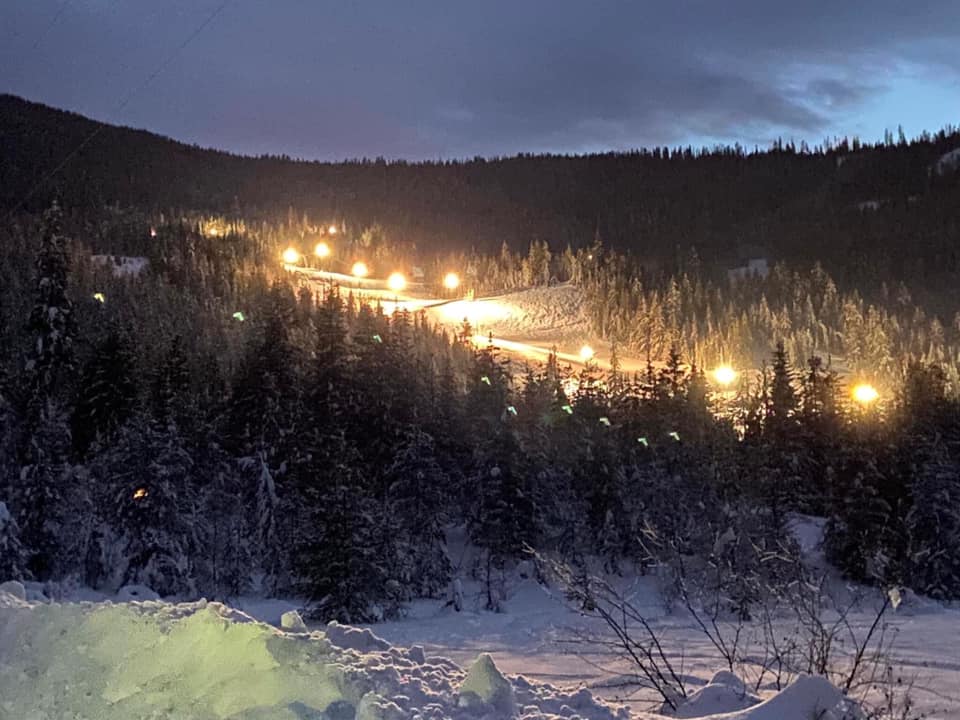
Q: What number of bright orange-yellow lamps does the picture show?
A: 8